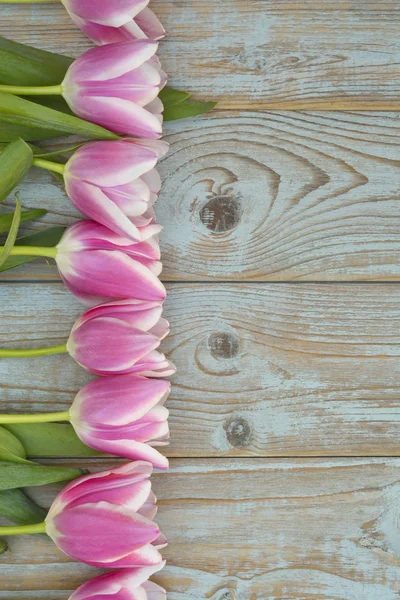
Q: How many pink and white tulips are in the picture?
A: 8